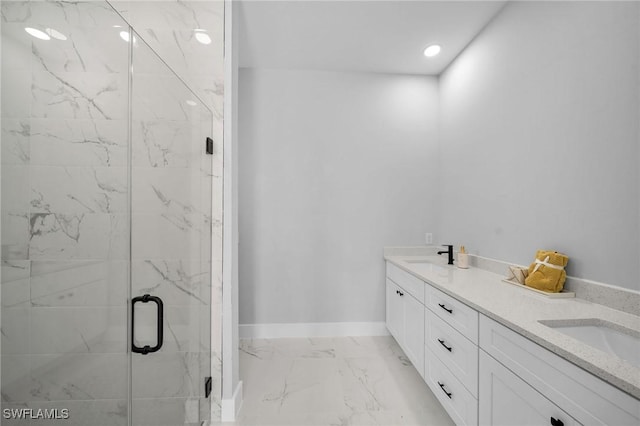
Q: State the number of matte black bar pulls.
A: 3